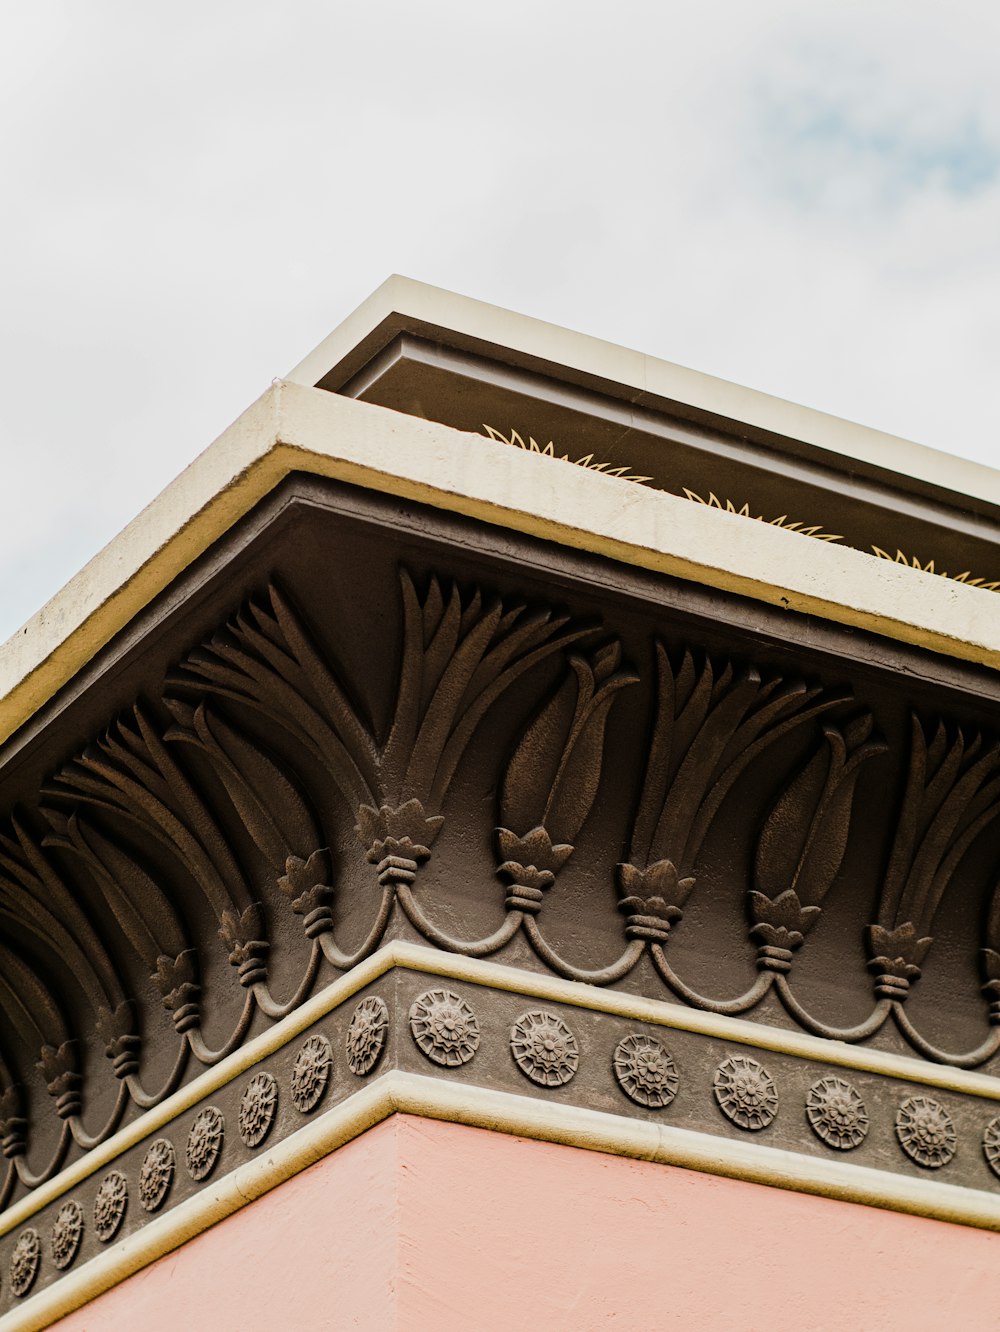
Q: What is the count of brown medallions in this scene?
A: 15